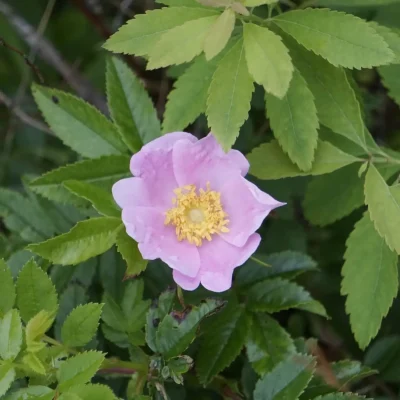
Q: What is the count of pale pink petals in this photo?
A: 5